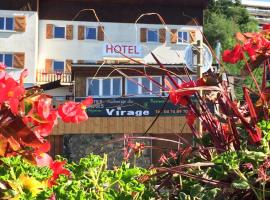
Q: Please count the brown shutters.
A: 12